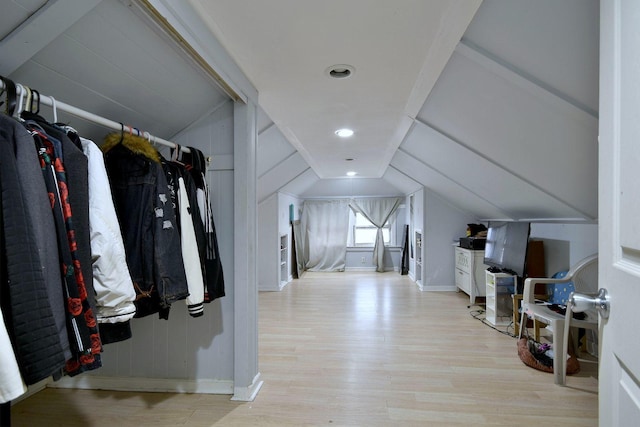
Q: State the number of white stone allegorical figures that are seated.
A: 0